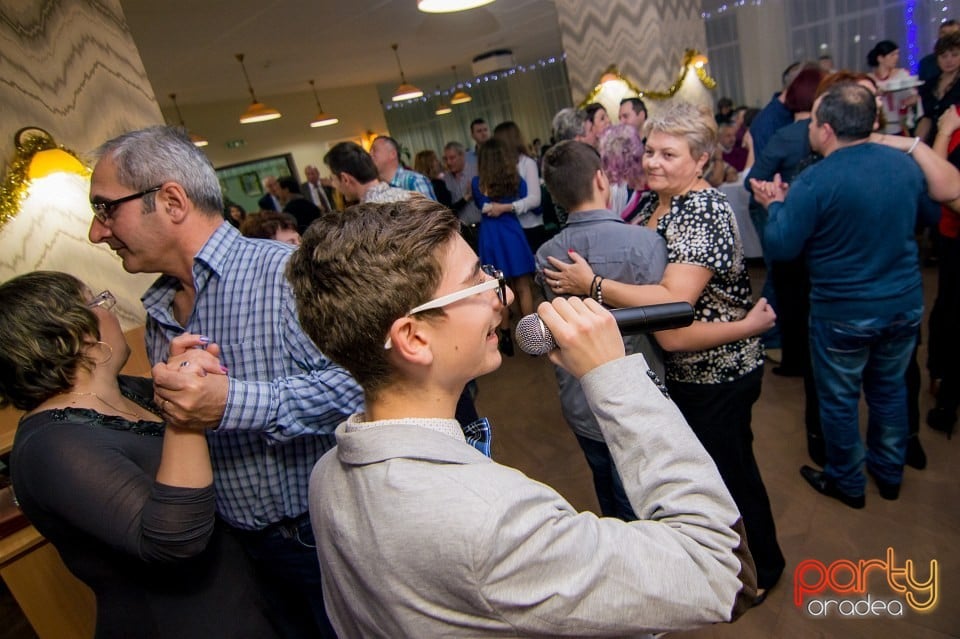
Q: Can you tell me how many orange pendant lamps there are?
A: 6